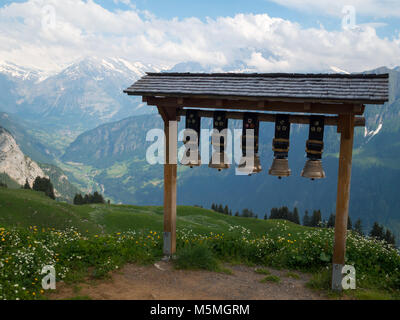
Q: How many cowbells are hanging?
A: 5